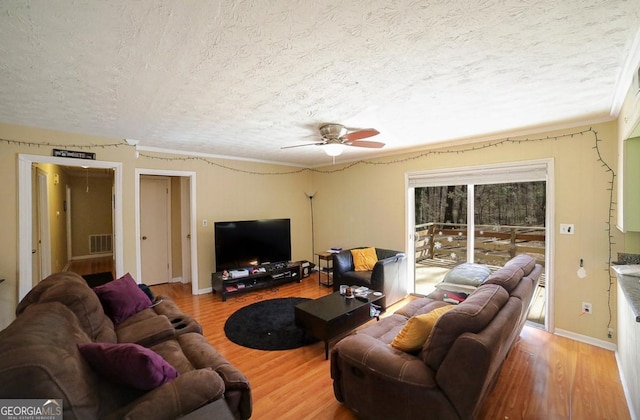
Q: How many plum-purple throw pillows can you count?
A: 2